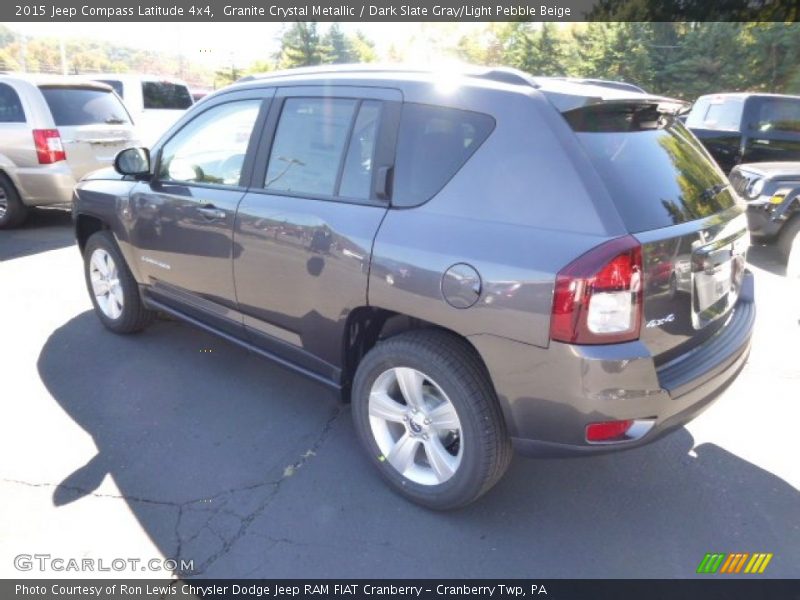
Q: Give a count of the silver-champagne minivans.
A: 1